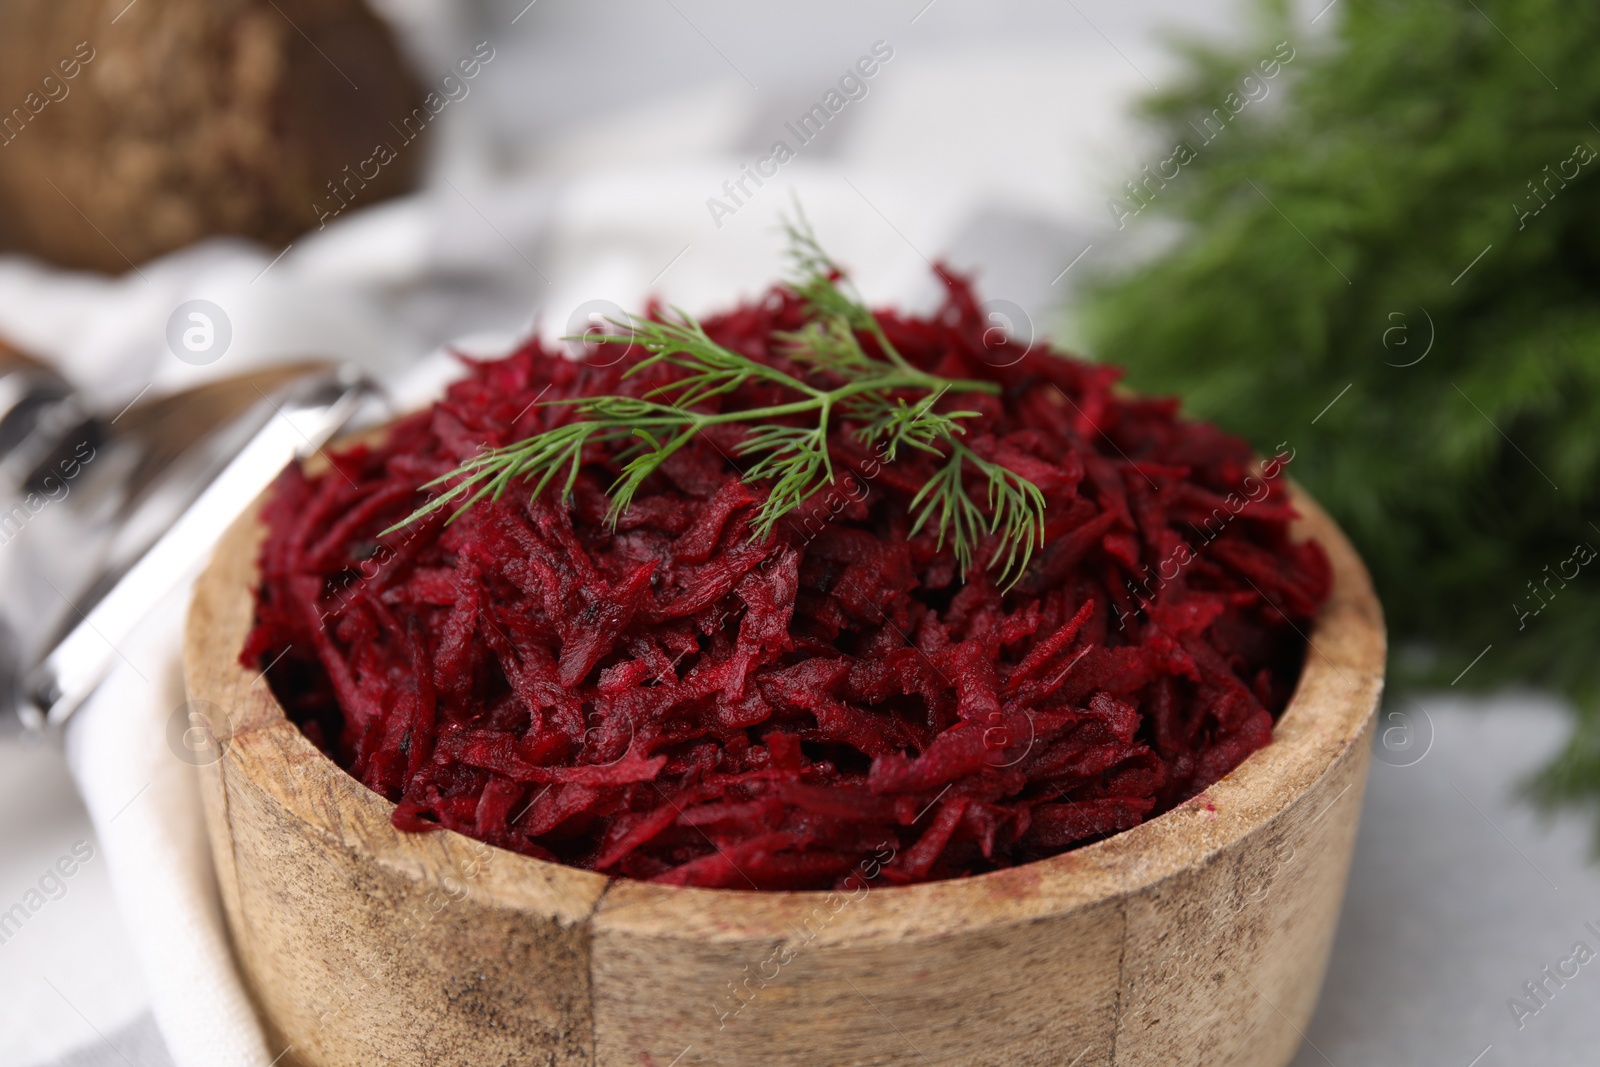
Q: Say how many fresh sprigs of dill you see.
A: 1